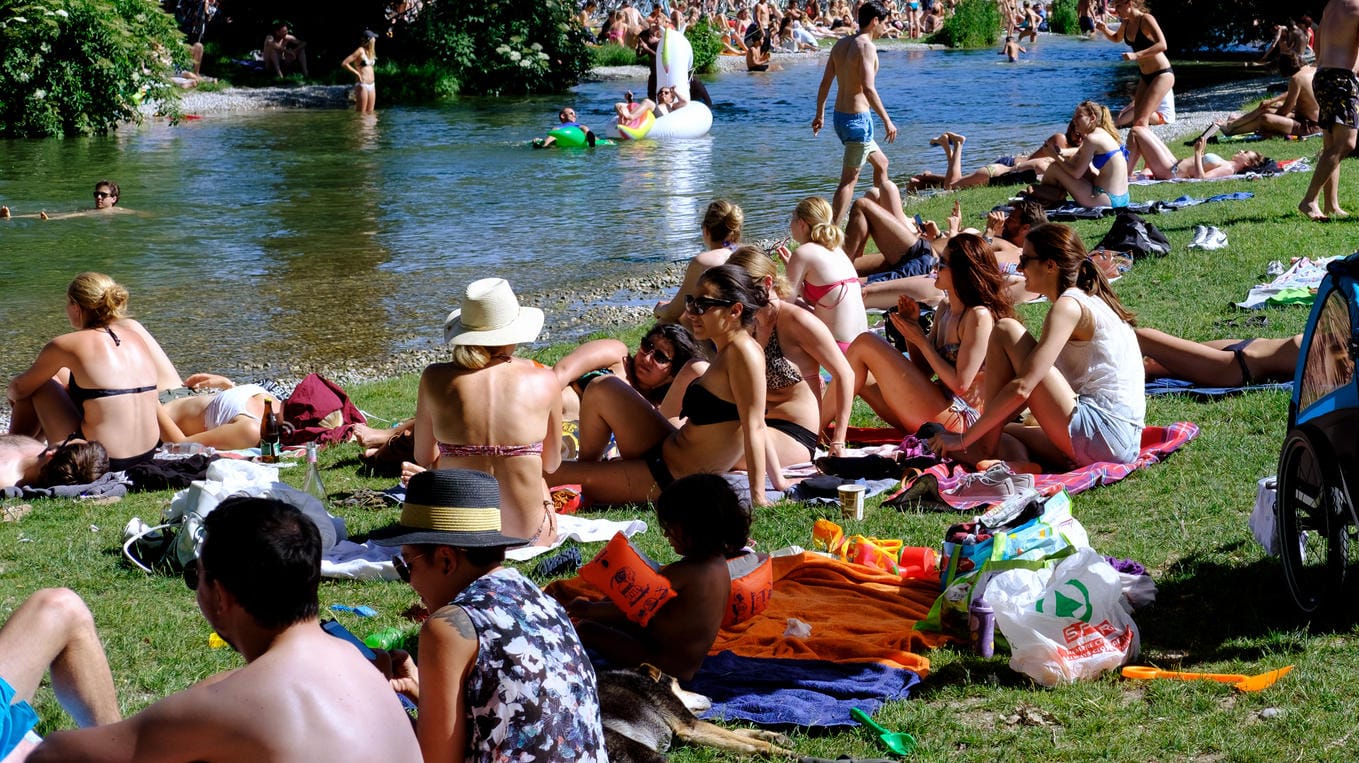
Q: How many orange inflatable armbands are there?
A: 2